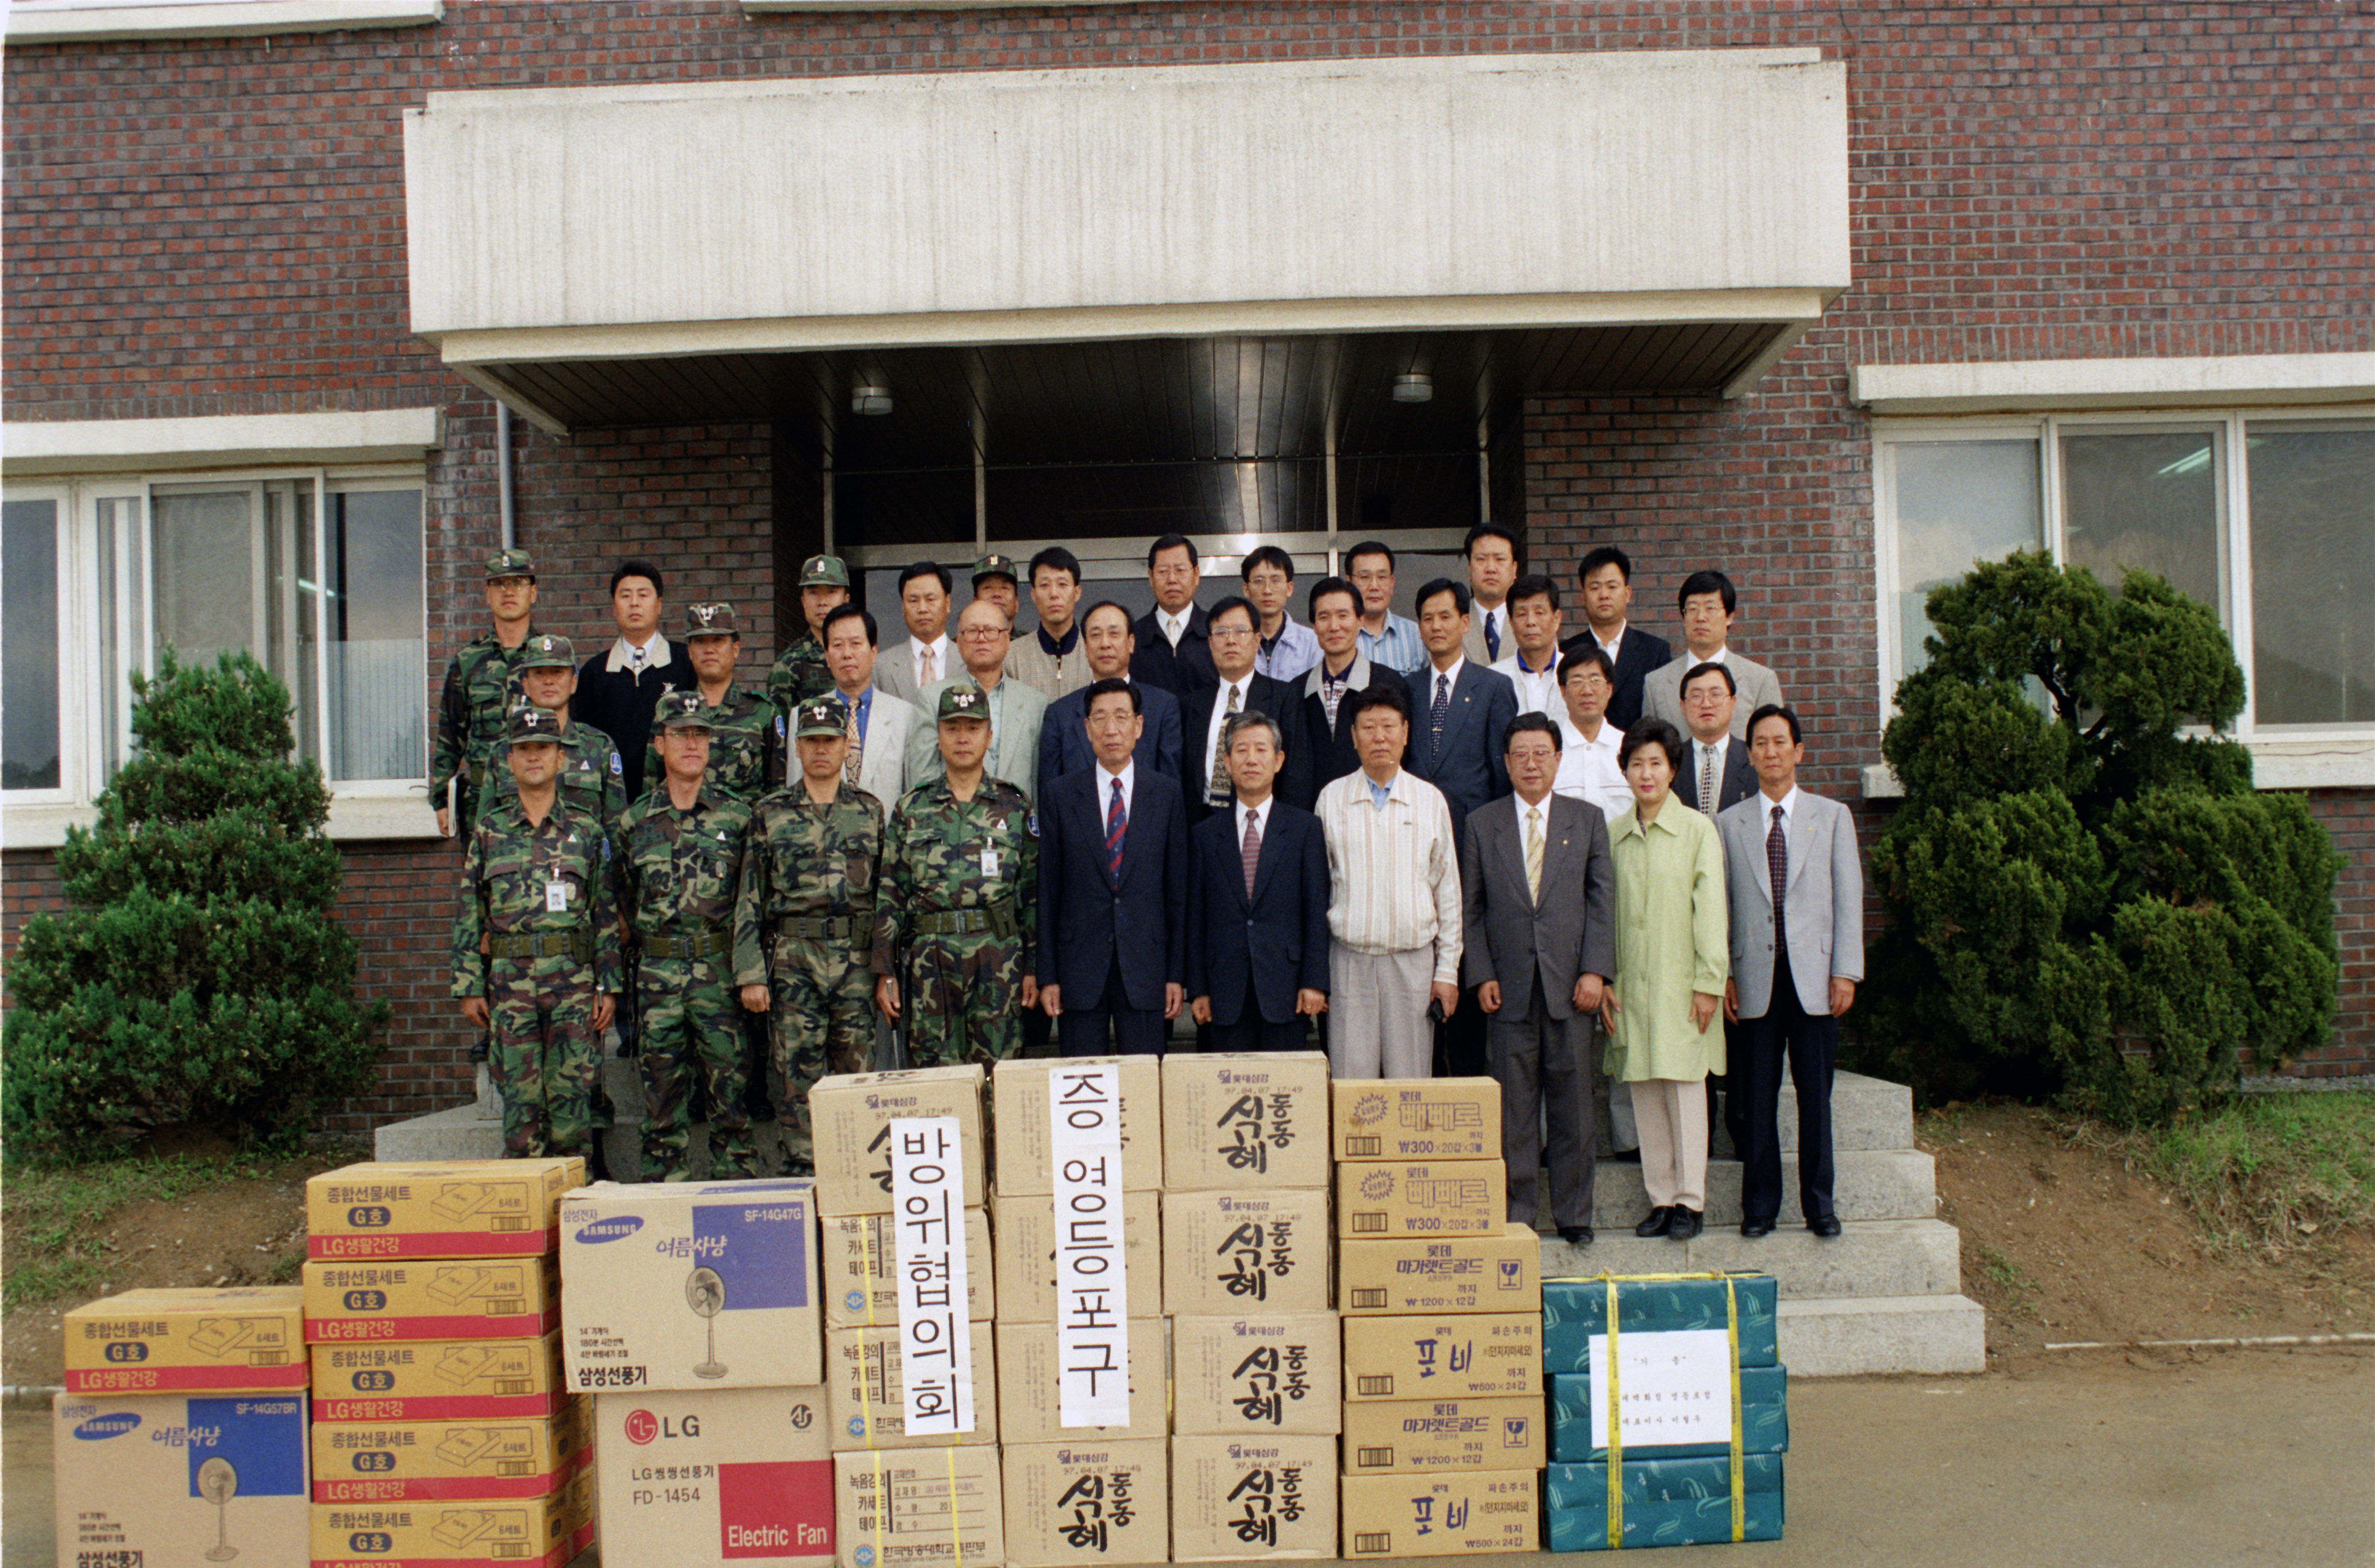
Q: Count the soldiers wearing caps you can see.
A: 9